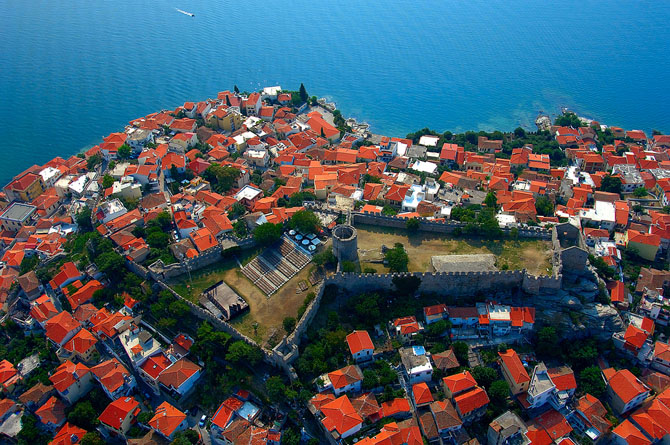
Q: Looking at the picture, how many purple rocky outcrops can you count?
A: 0